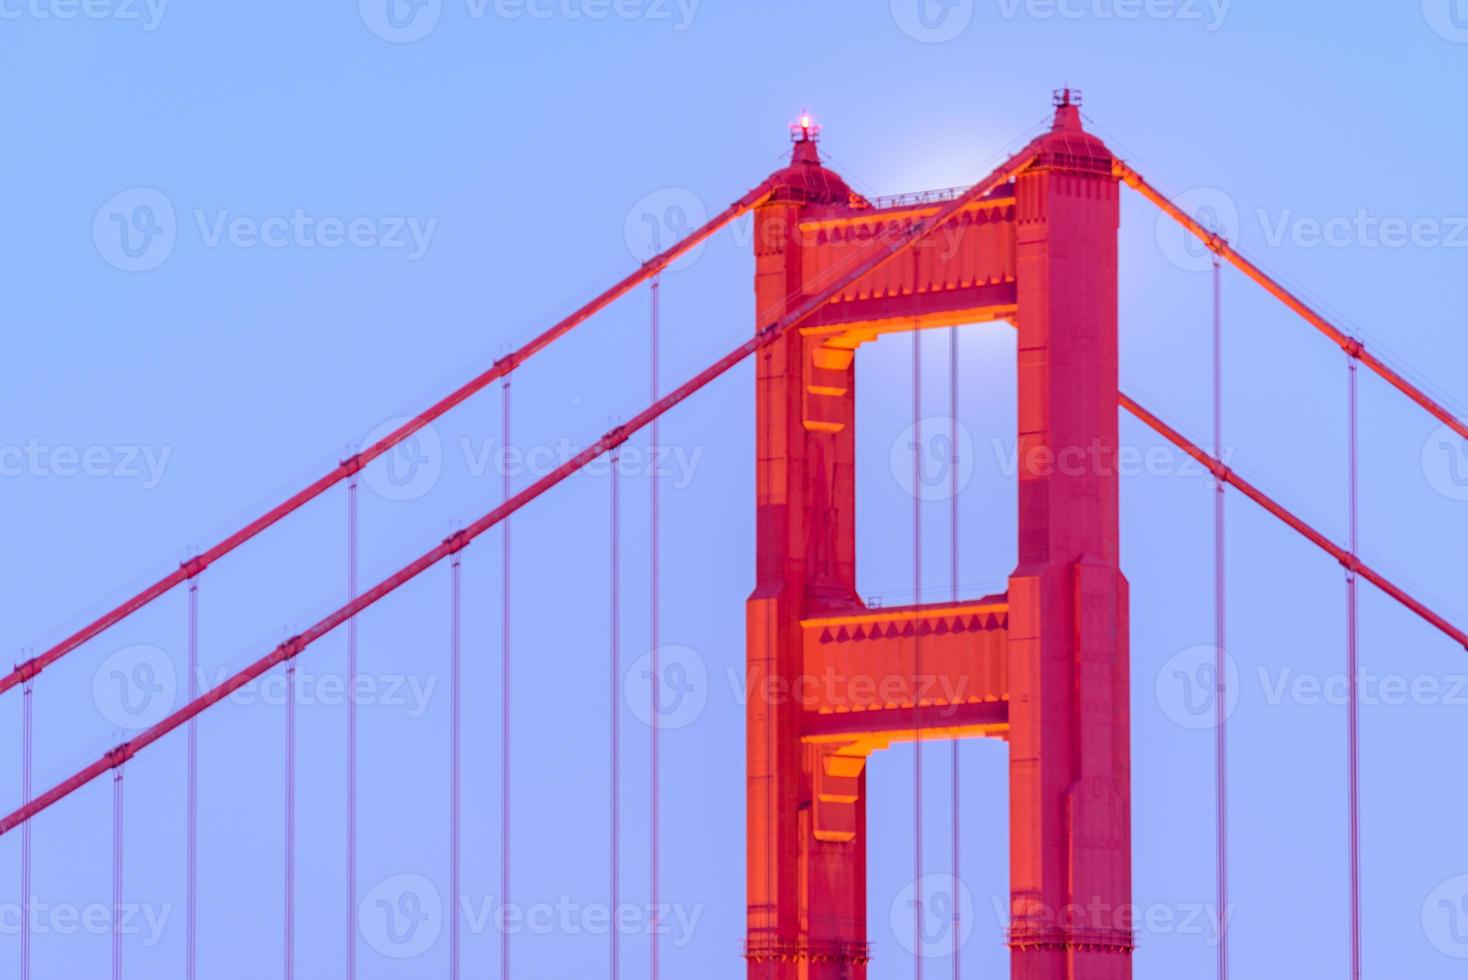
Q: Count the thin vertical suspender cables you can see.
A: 13